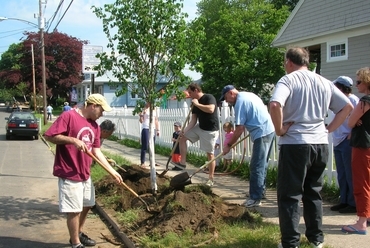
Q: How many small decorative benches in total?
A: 0